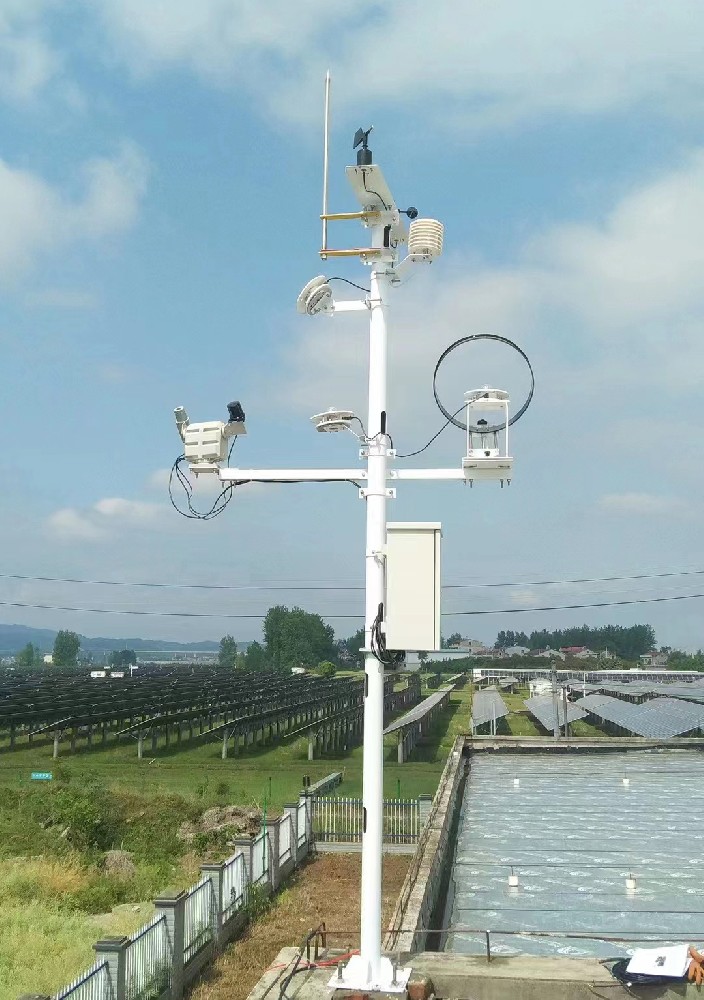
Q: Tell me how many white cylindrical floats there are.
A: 4